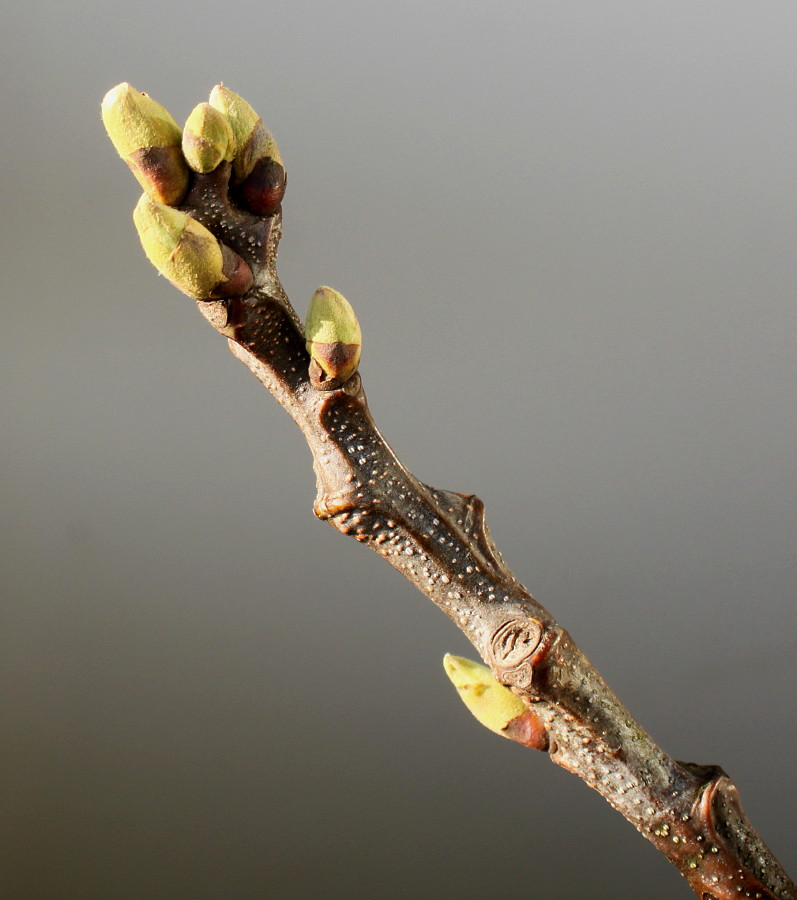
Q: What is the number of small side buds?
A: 2